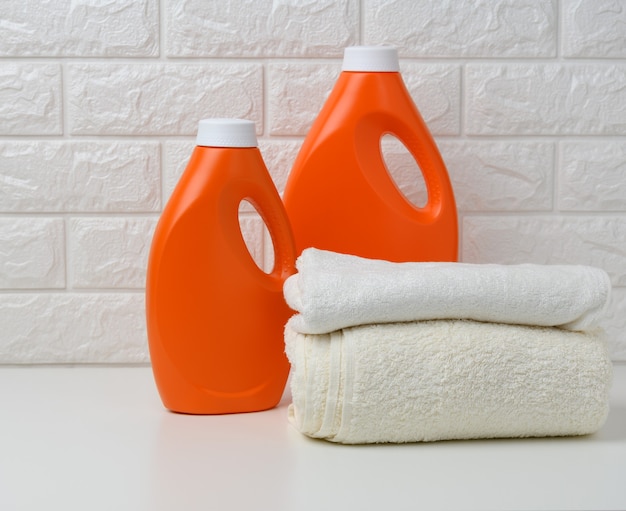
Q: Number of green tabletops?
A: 0